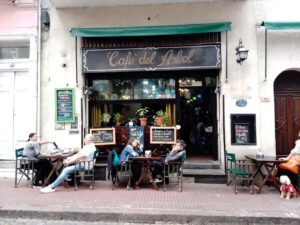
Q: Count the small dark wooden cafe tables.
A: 3